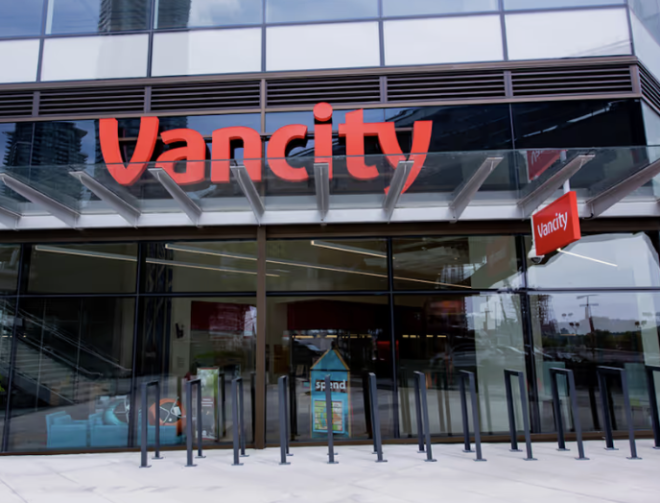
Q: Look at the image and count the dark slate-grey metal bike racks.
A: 12